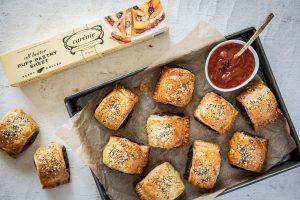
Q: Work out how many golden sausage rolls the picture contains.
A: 11